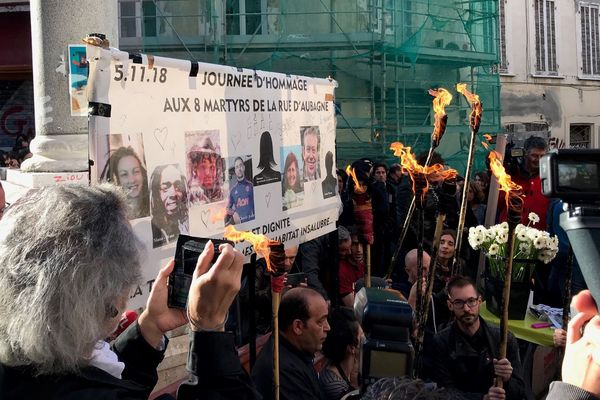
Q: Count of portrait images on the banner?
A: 8